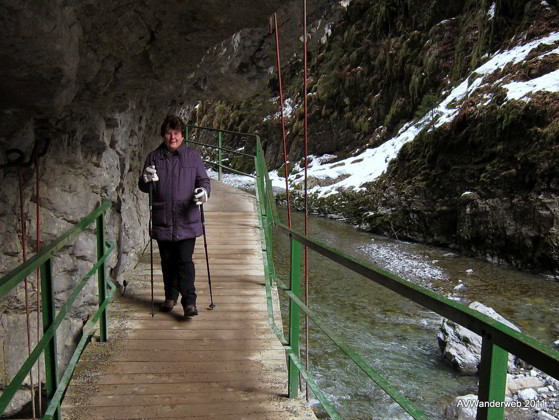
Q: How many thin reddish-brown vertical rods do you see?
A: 4